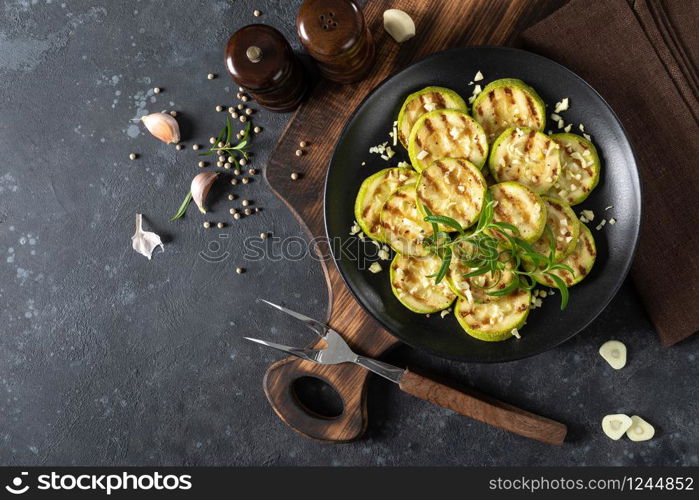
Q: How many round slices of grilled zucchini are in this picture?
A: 14